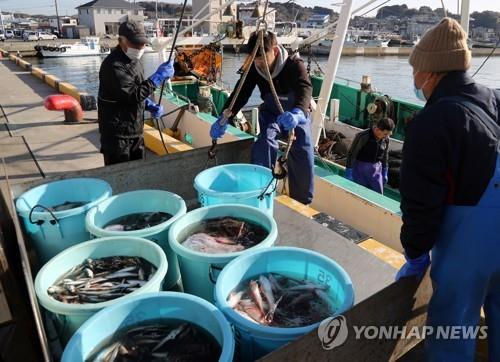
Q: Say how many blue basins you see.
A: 7